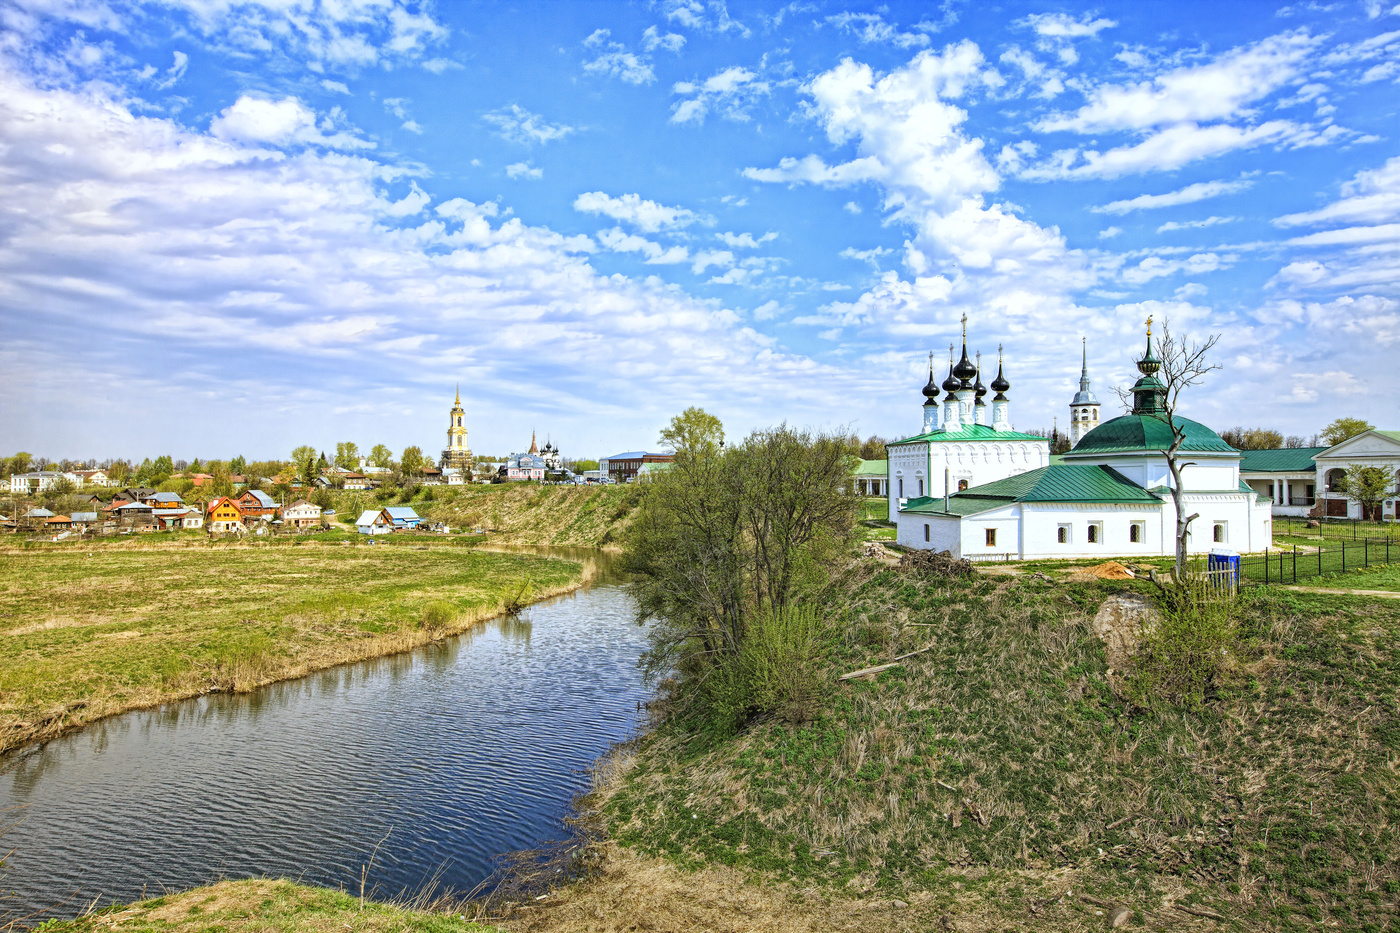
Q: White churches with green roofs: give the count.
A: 2